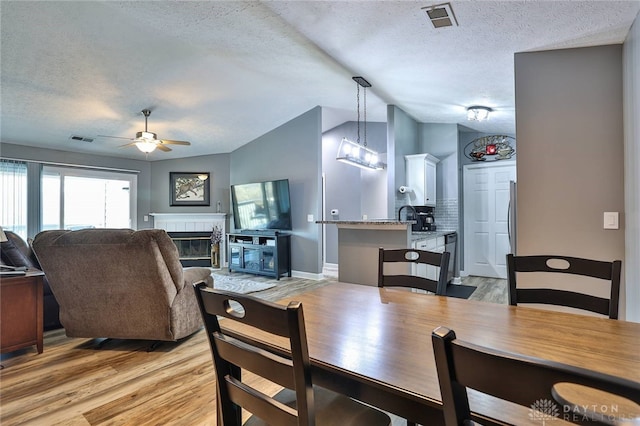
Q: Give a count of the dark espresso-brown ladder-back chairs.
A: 4